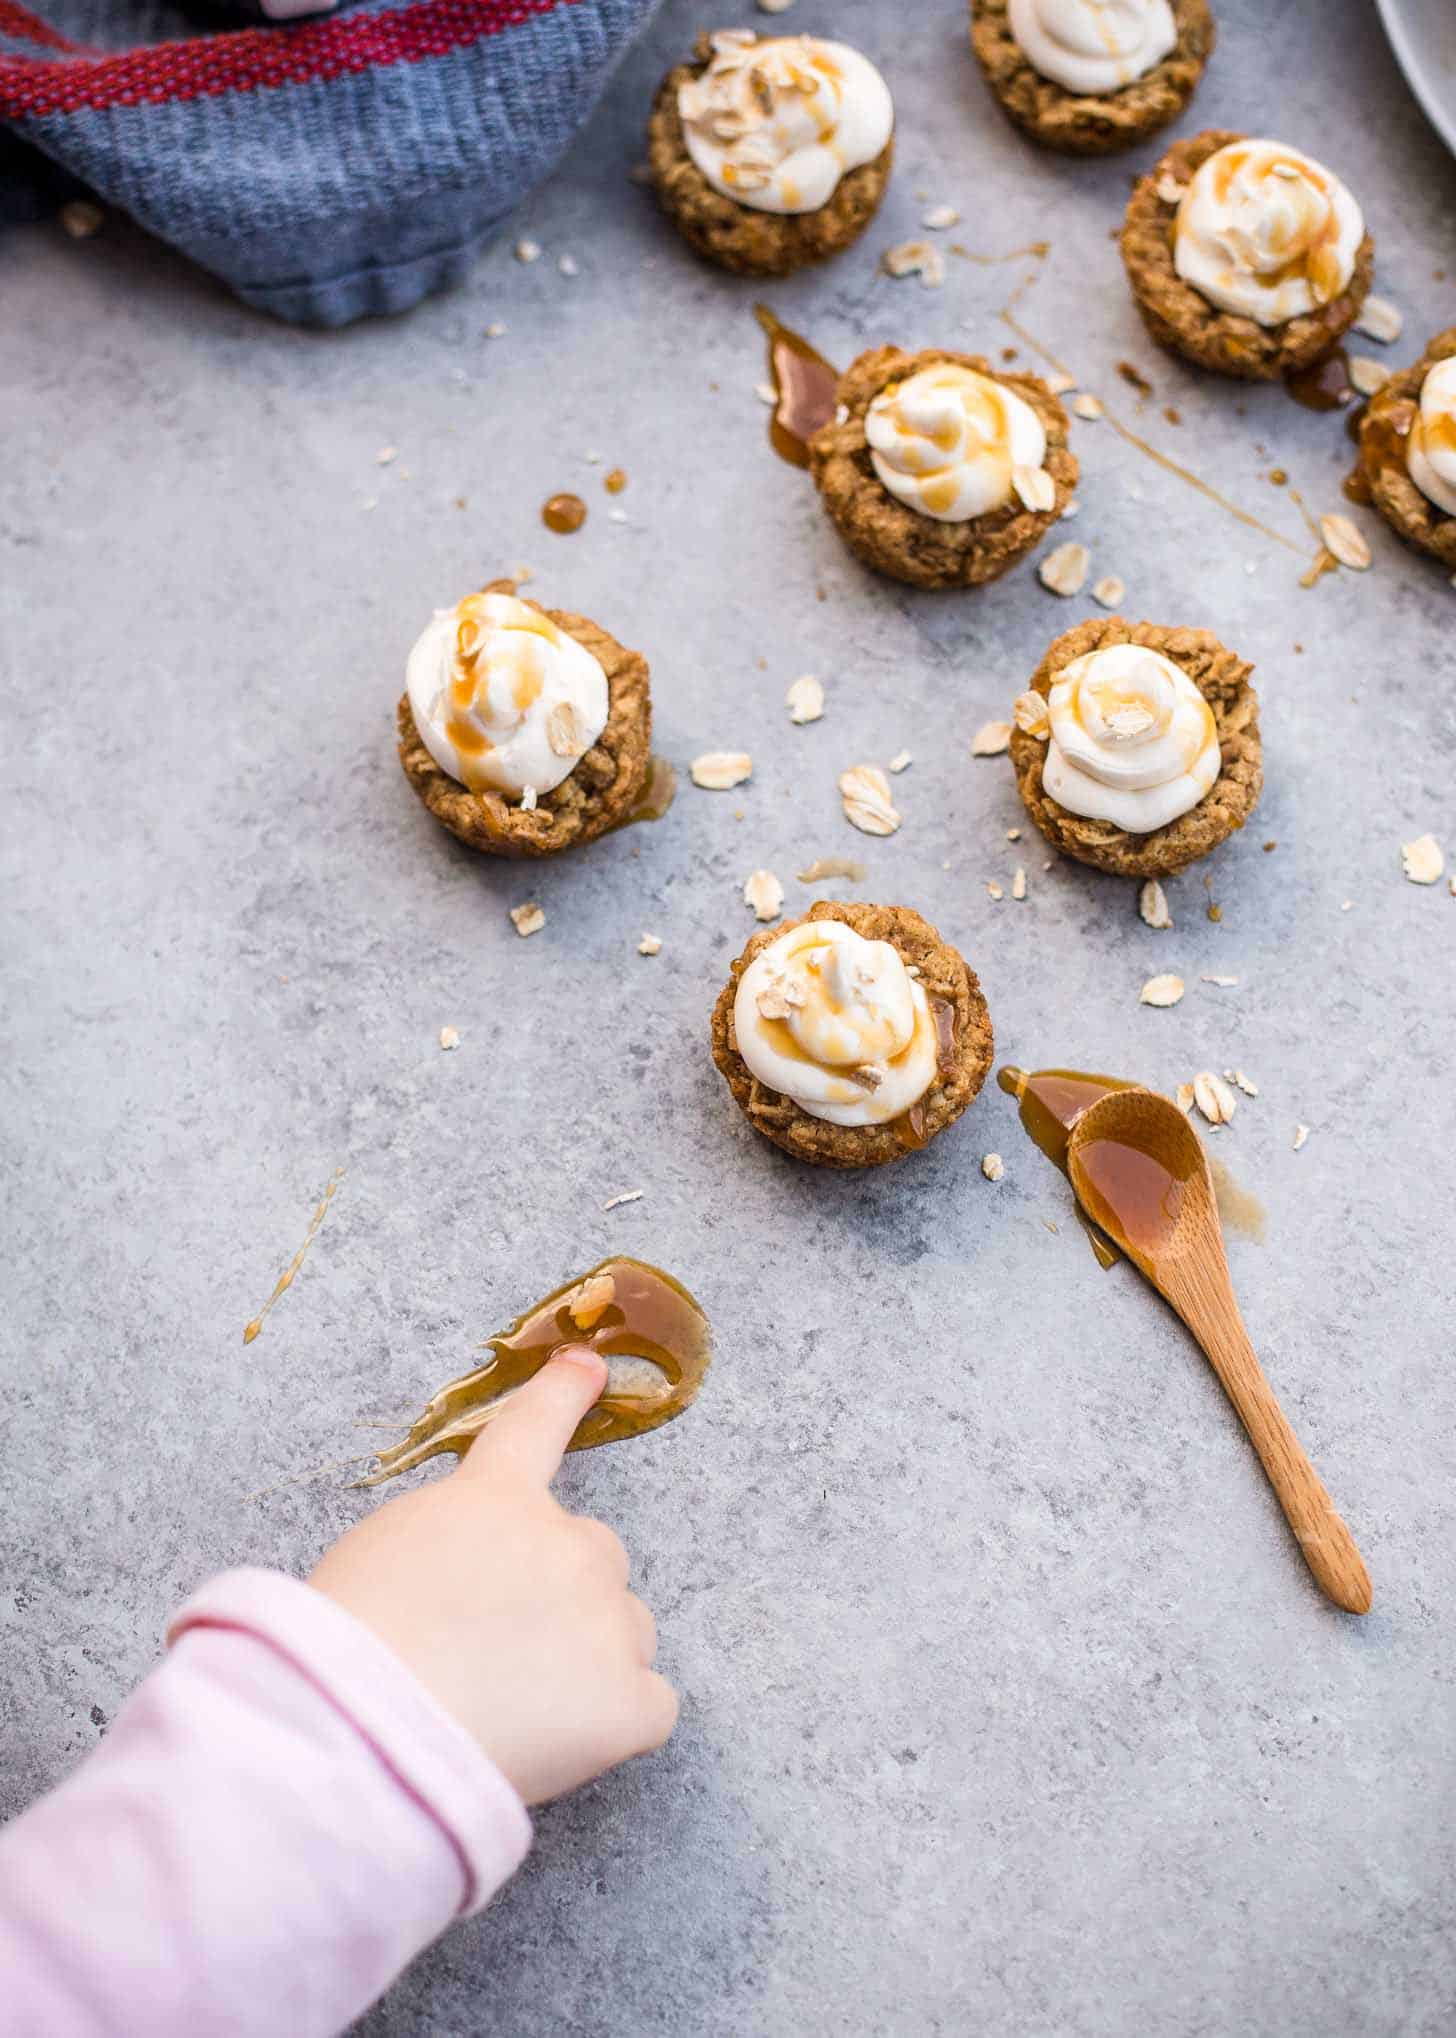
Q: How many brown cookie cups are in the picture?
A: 8